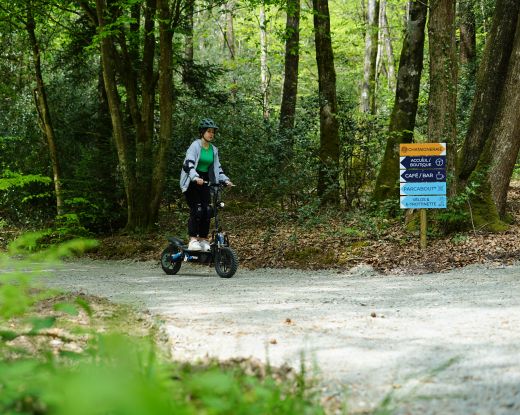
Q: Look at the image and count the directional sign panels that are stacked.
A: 5